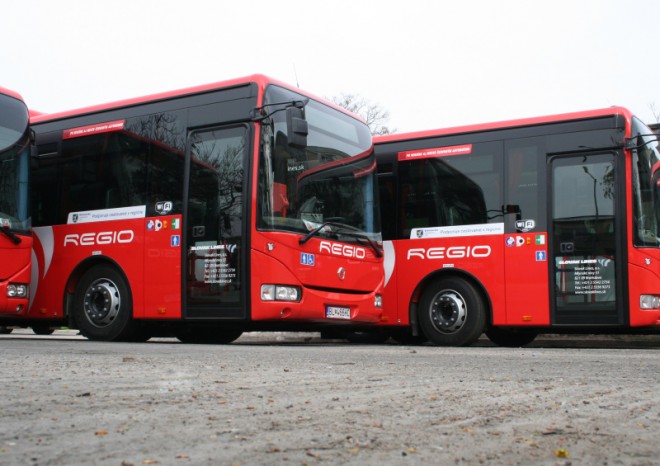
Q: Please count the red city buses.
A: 3